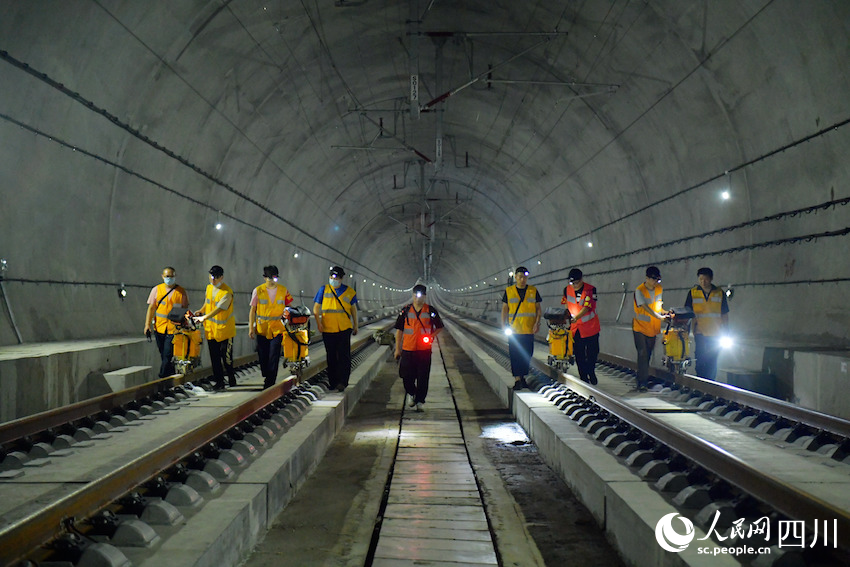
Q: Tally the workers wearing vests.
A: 9